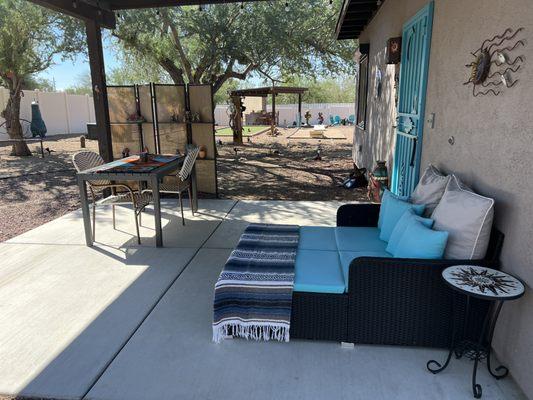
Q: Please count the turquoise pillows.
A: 4